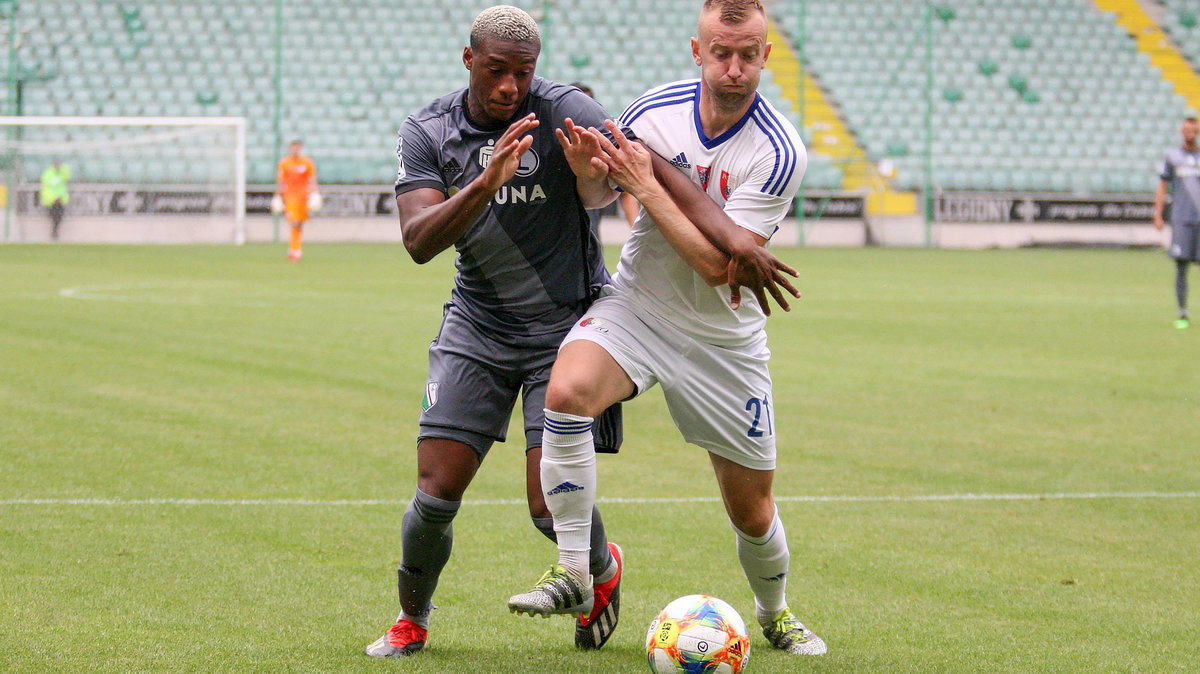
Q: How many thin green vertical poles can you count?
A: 5